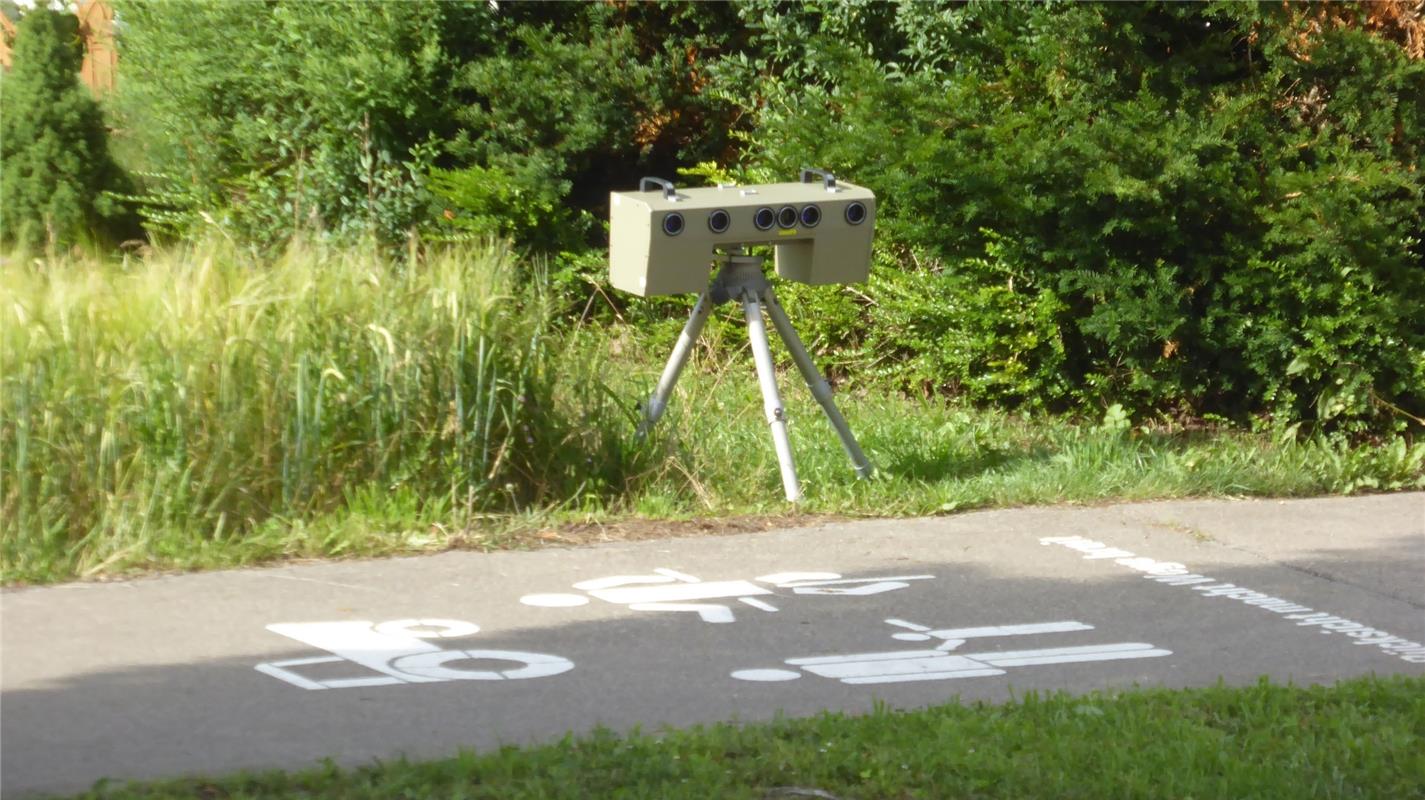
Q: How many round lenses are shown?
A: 6